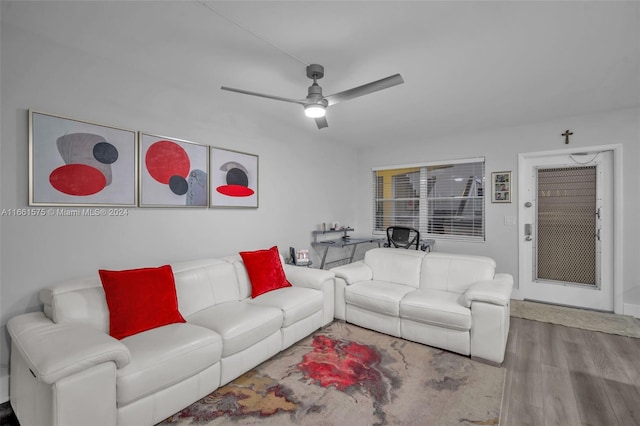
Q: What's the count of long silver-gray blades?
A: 3